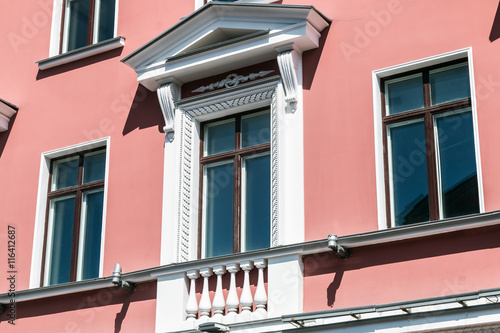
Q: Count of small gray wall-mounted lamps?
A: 2